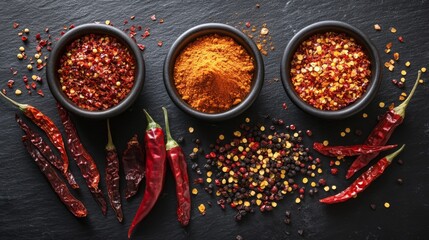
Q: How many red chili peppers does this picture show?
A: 11